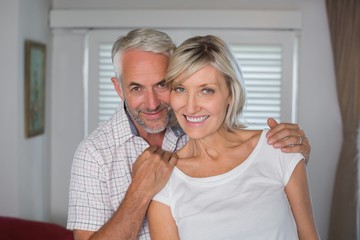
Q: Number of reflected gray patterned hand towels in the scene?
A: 0